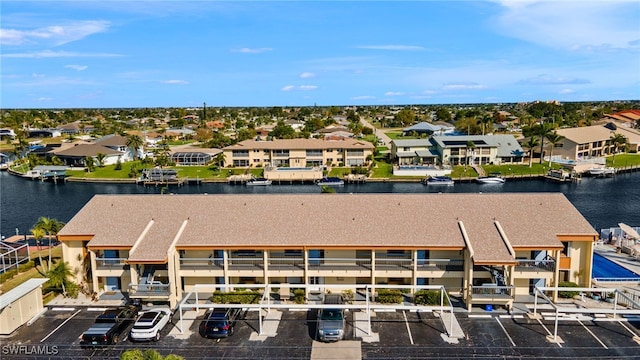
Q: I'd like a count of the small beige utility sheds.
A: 1